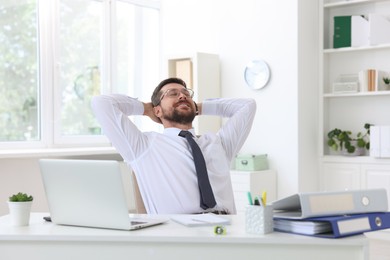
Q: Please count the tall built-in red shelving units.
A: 0